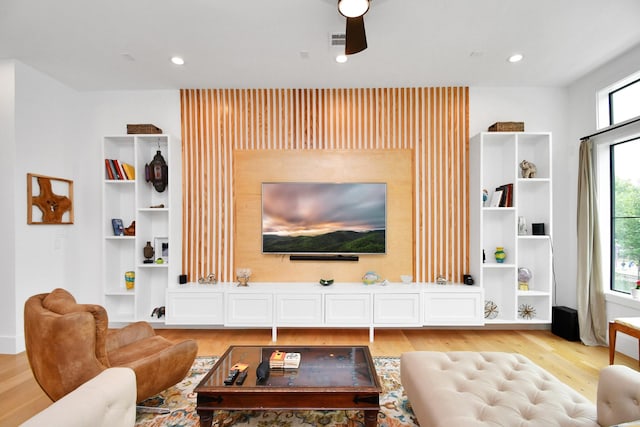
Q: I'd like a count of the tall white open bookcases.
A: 2